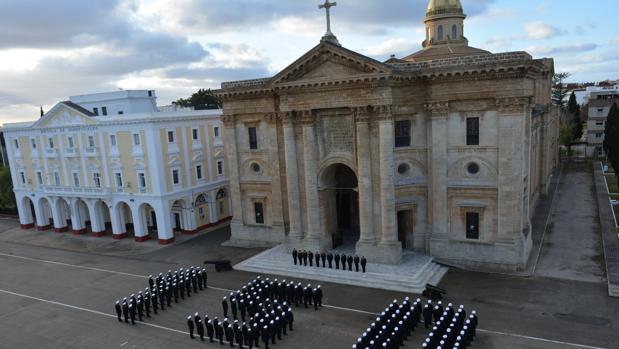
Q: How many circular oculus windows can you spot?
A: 3